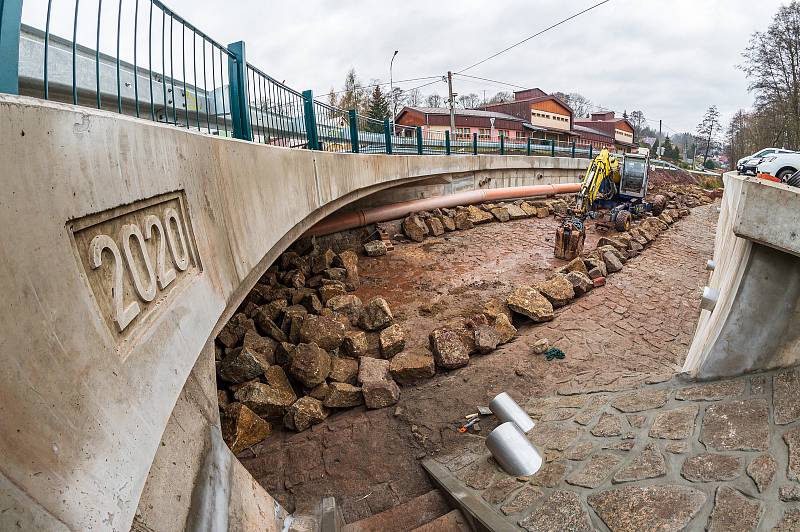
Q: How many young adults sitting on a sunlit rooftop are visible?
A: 0